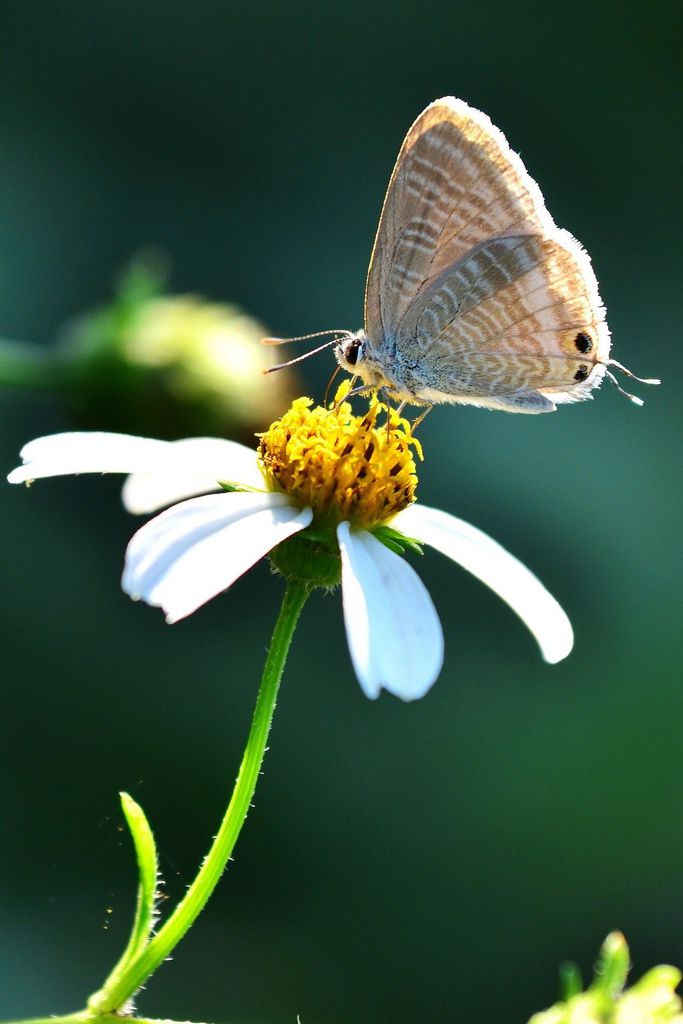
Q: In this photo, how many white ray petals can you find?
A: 5